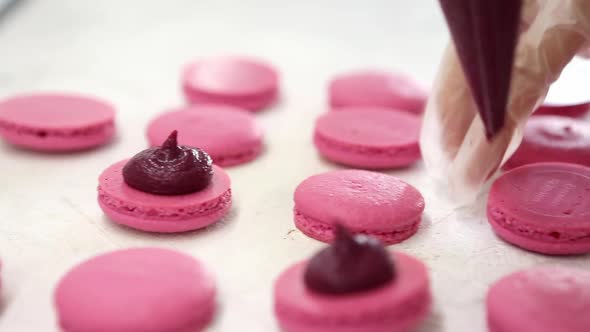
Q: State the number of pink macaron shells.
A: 13